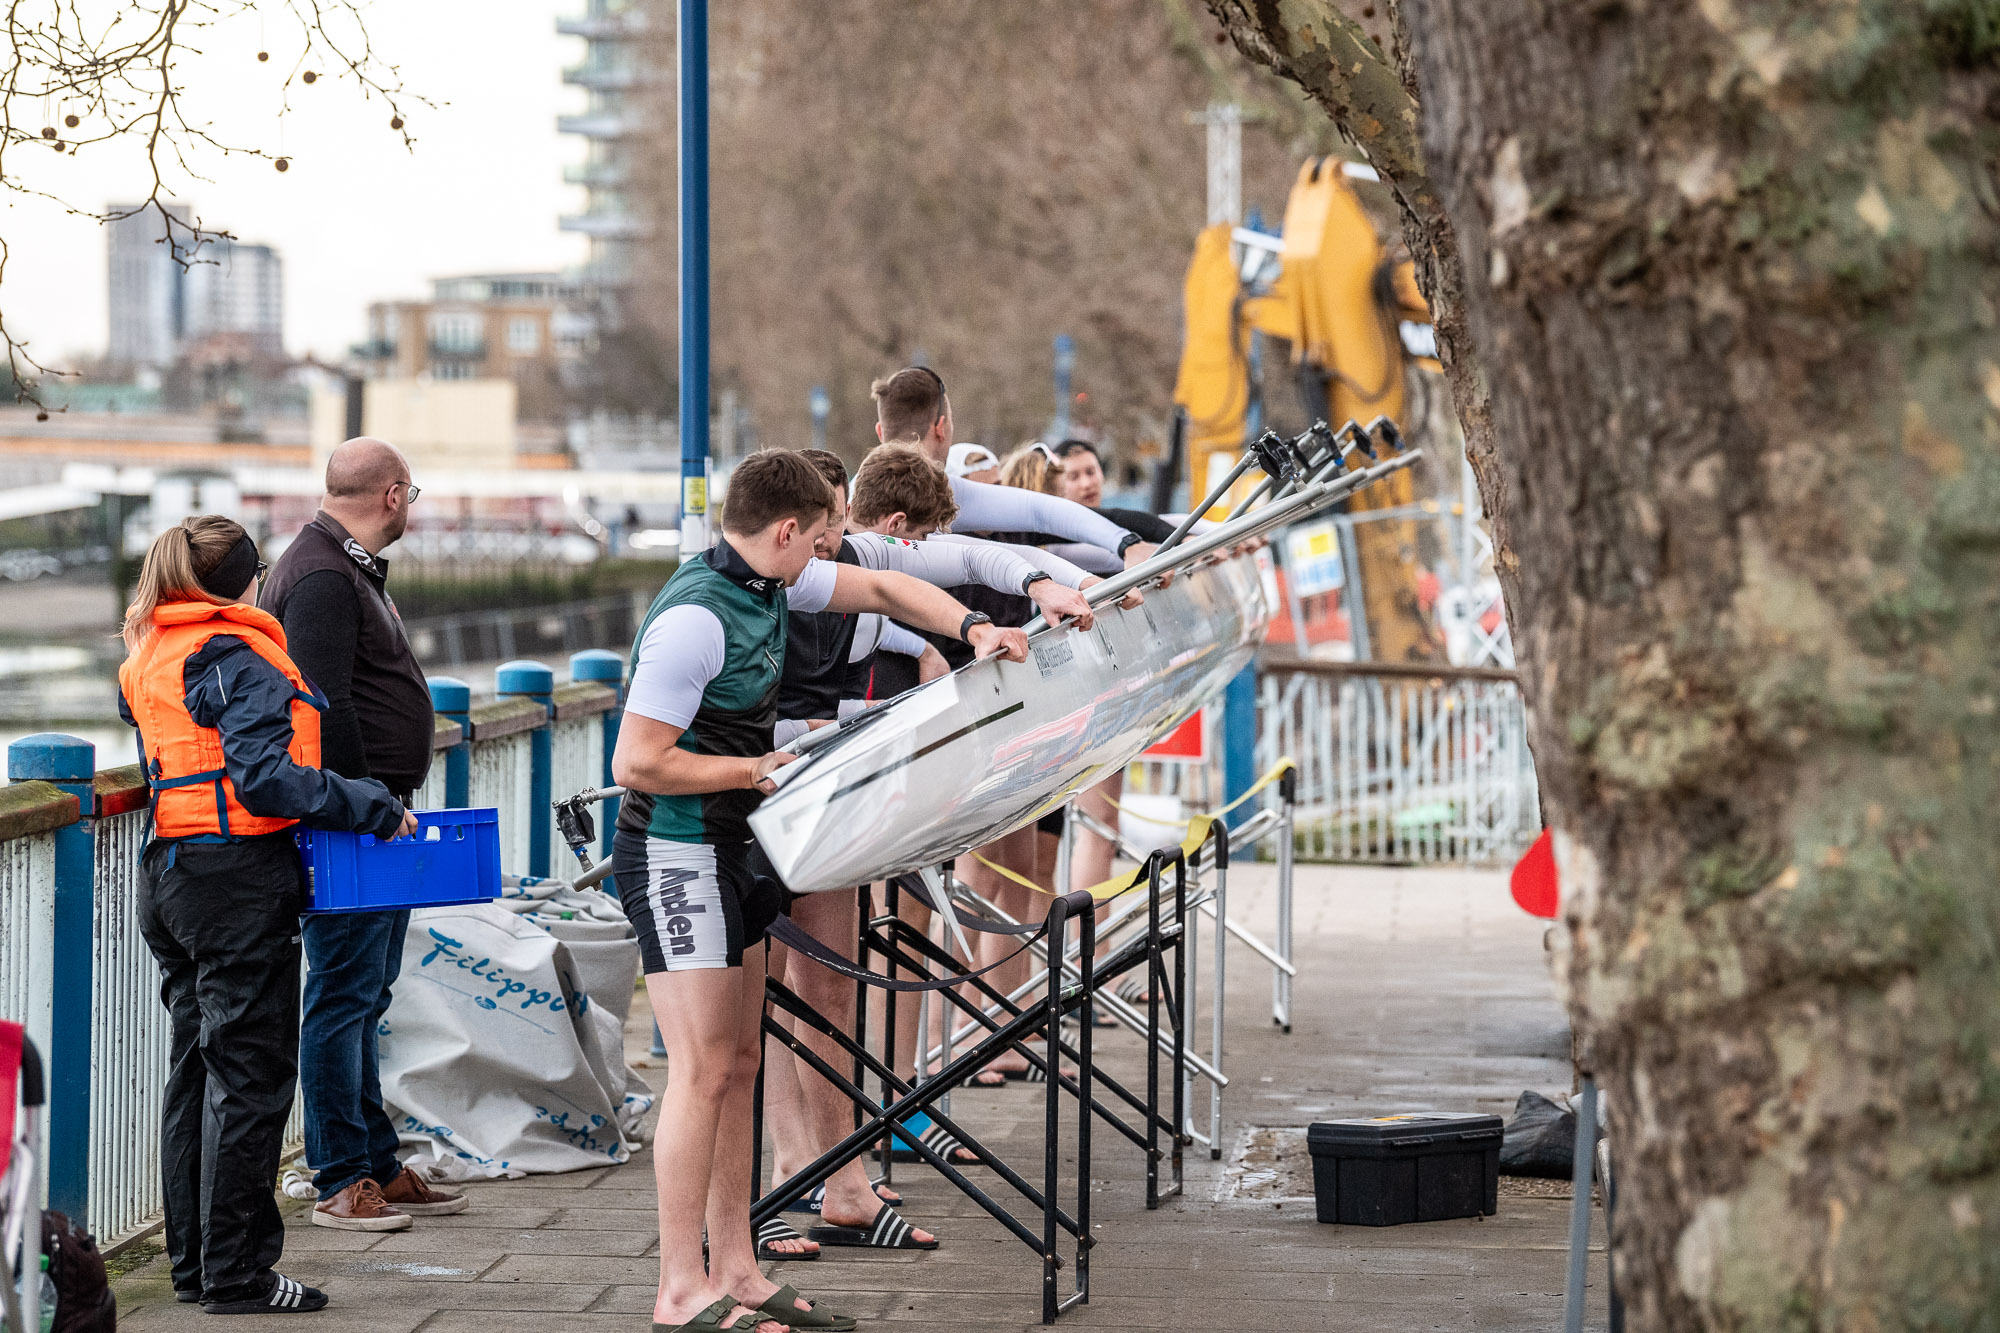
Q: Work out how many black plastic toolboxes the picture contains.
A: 1